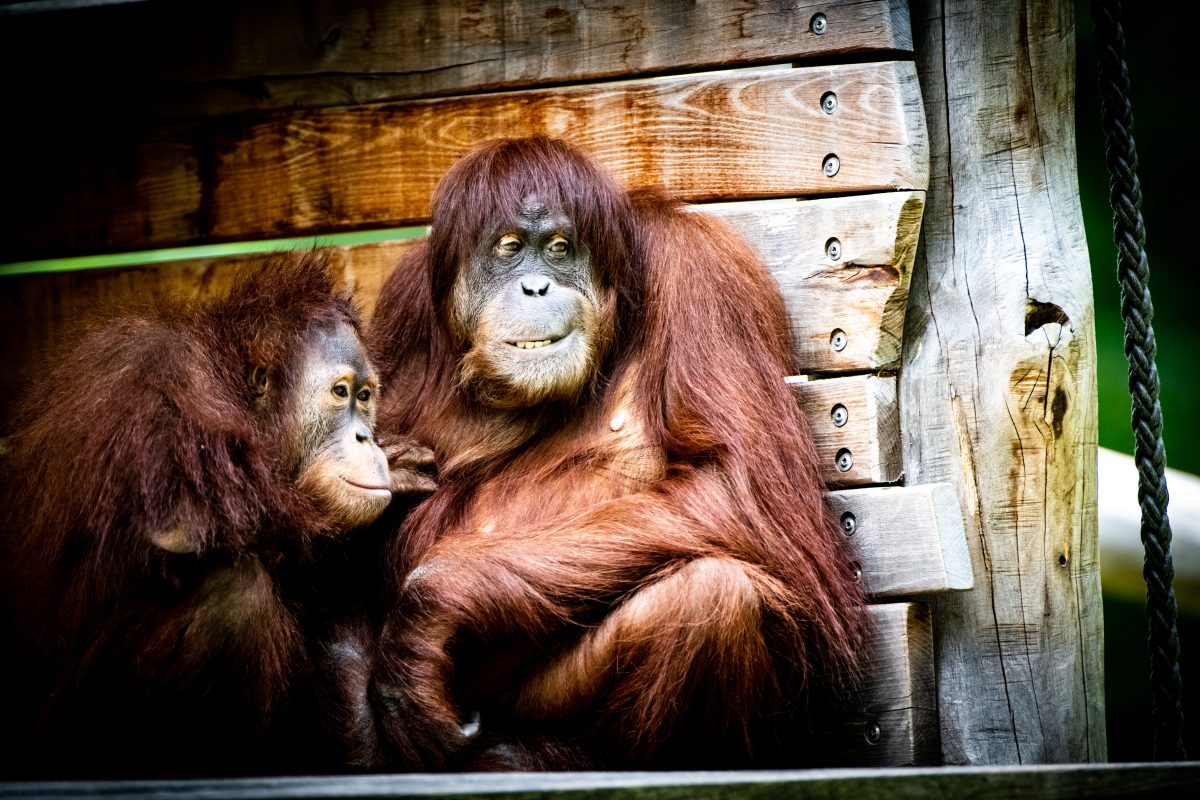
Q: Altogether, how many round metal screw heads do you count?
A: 10